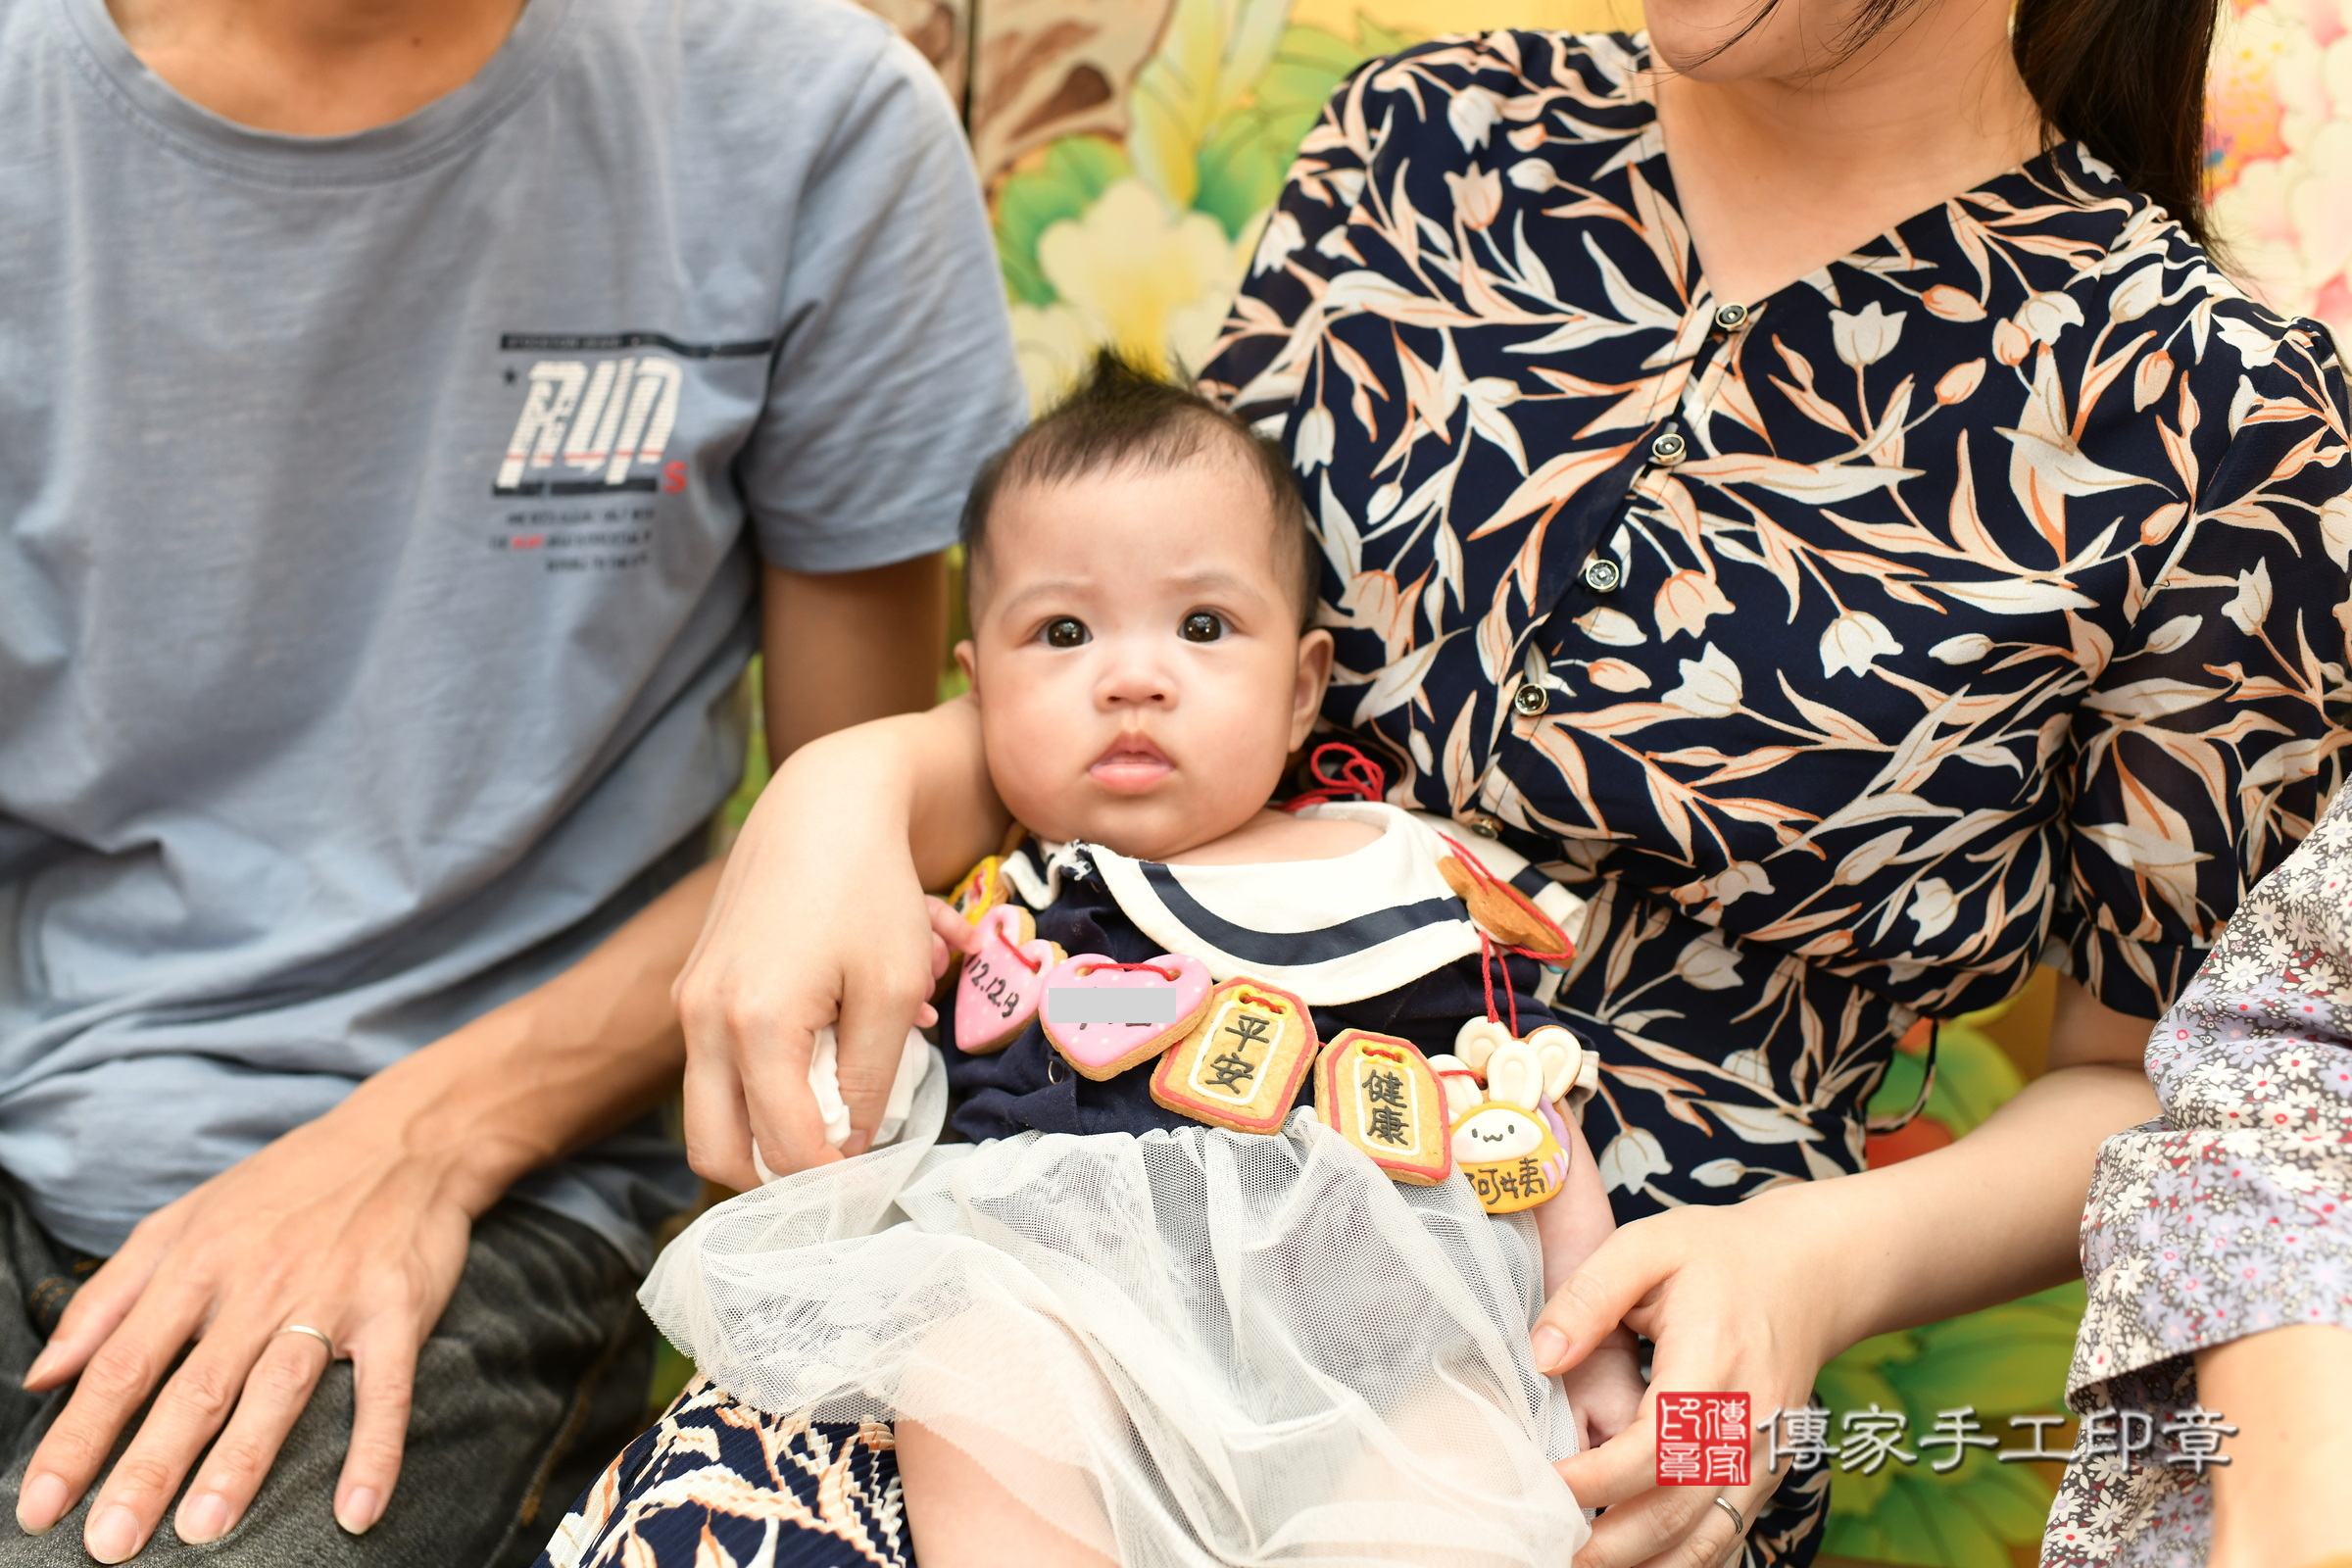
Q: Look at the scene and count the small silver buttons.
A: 5